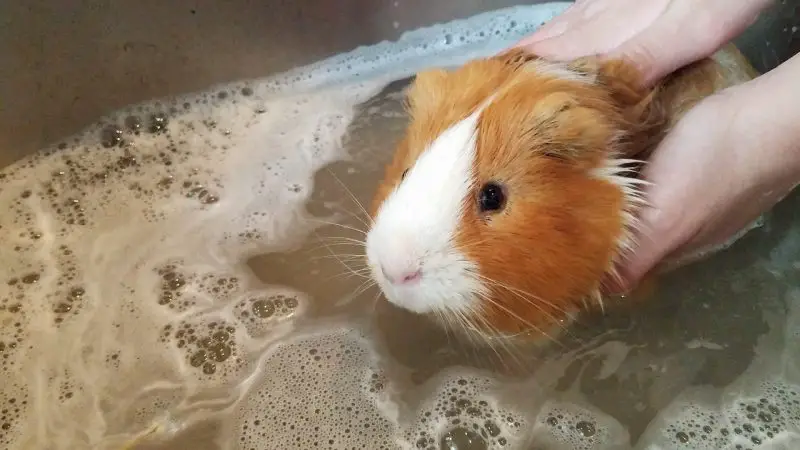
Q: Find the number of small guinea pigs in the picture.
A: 1